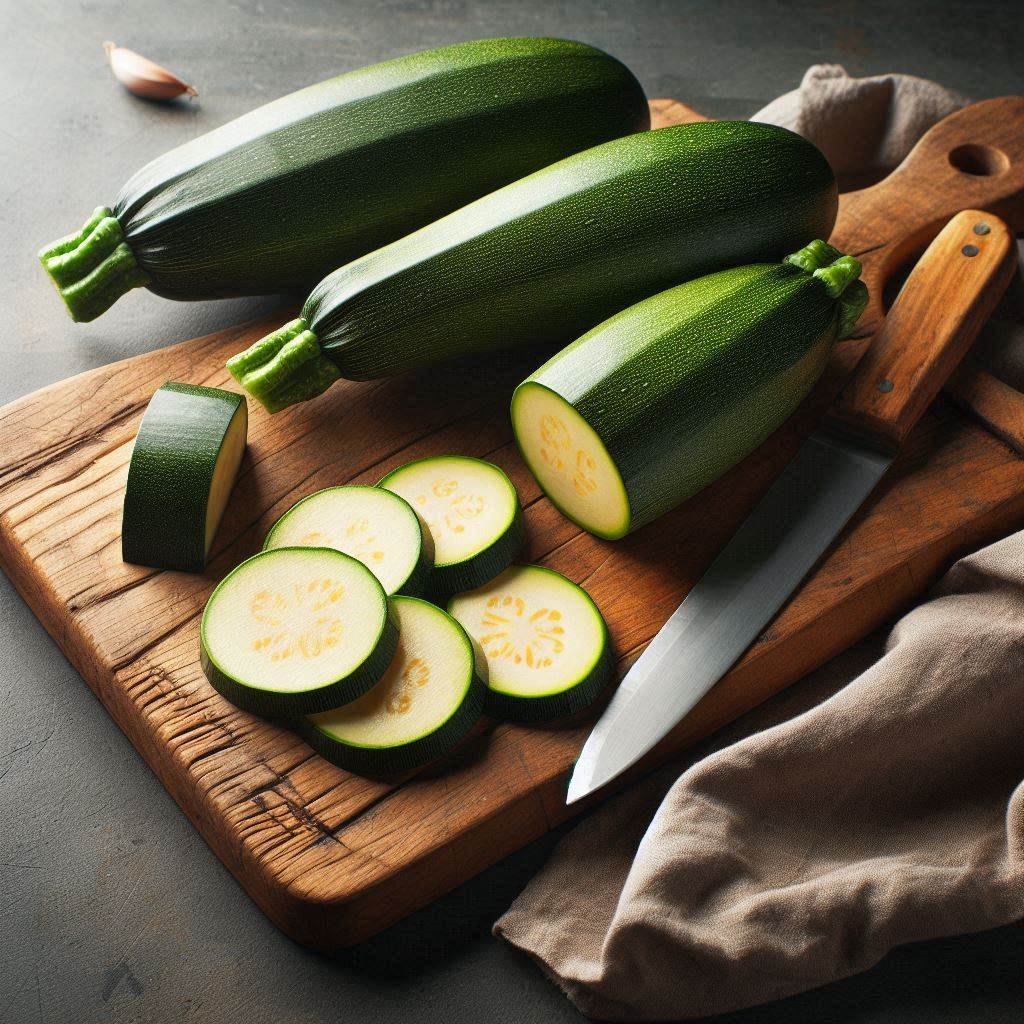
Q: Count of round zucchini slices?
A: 5